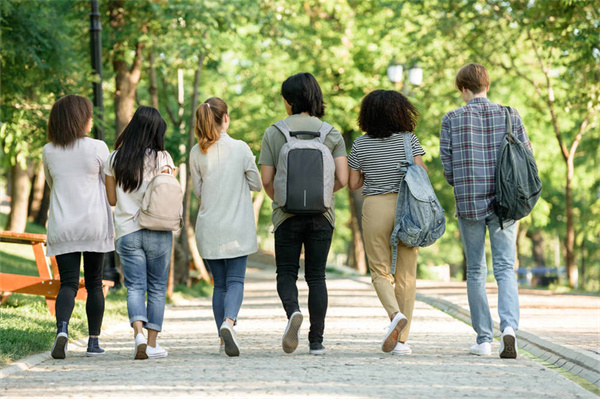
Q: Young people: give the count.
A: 6